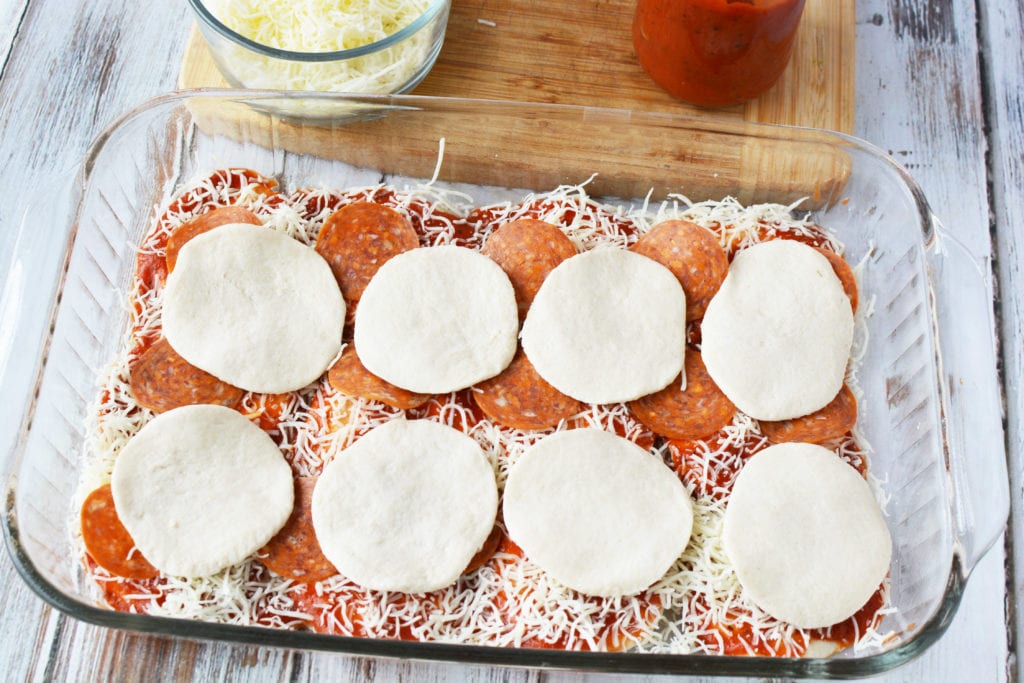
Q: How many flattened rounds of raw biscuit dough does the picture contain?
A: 8